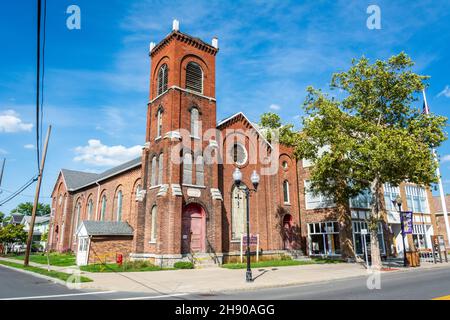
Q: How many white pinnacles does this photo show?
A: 3